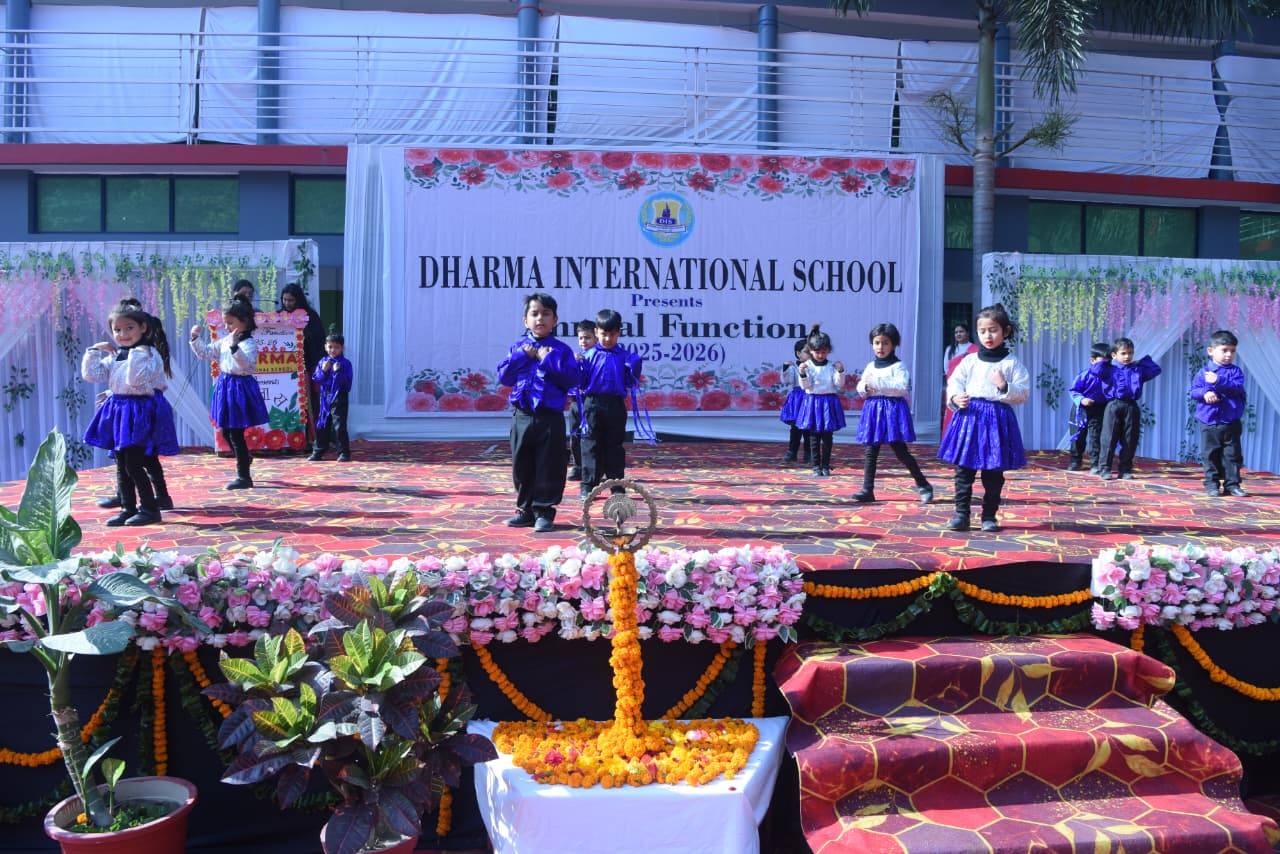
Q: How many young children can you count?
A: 14